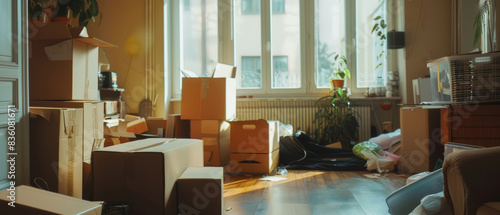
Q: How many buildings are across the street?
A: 1